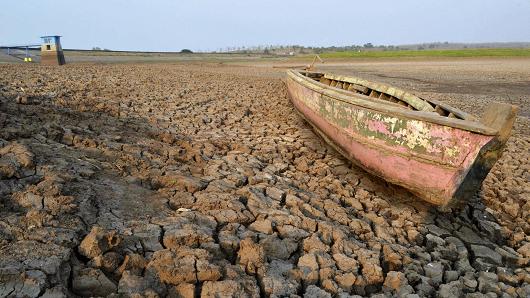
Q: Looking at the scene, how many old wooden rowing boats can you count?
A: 1